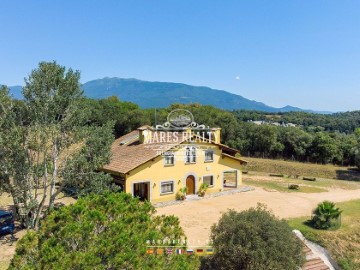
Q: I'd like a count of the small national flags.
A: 7